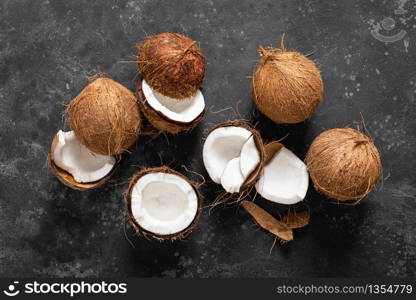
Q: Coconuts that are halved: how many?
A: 4